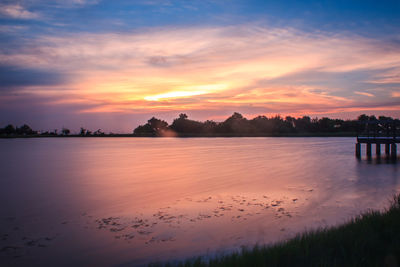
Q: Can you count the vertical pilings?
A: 5